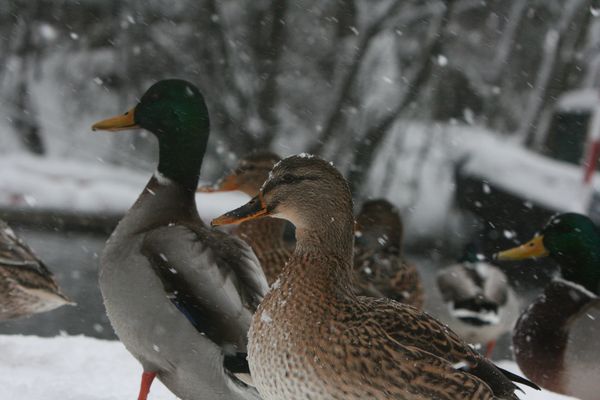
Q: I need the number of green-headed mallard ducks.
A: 2